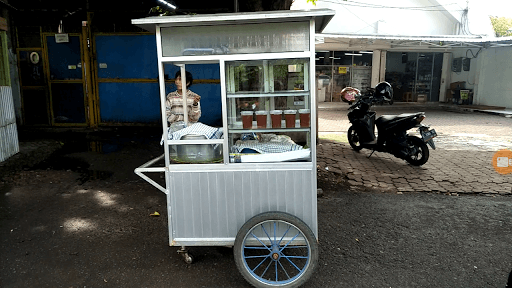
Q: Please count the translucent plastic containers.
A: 5